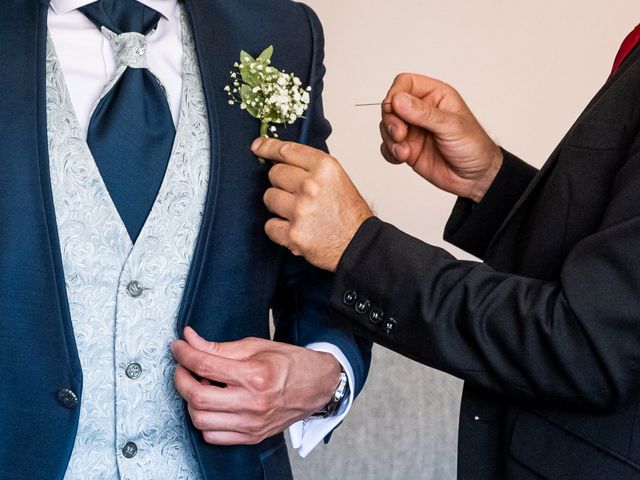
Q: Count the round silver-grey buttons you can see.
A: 3